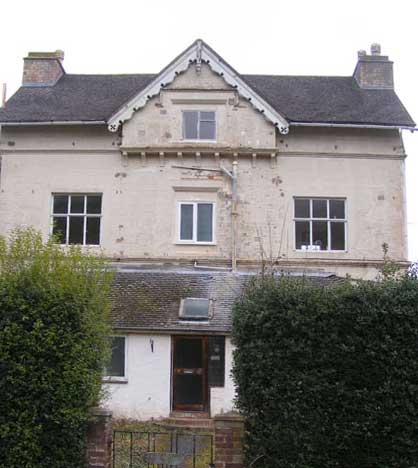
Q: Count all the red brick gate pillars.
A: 2